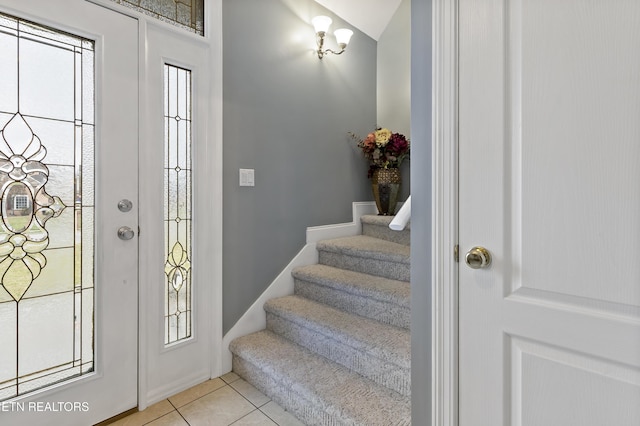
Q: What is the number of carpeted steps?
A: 5